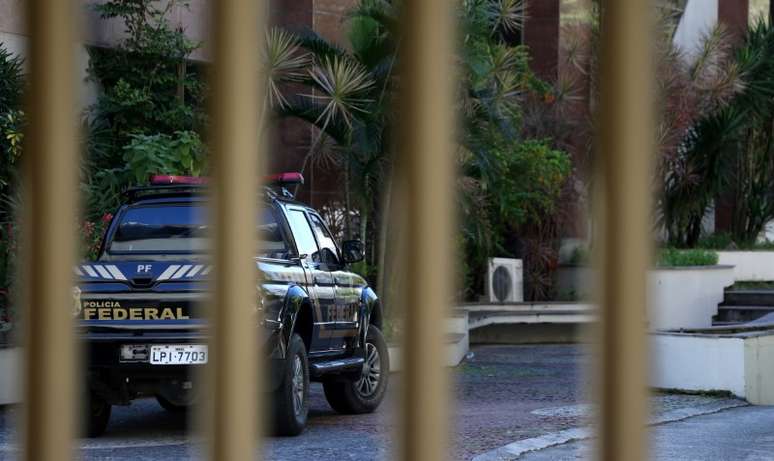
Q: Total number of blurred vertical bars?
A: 4